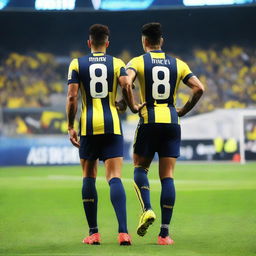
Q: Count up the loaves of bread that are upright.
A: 0